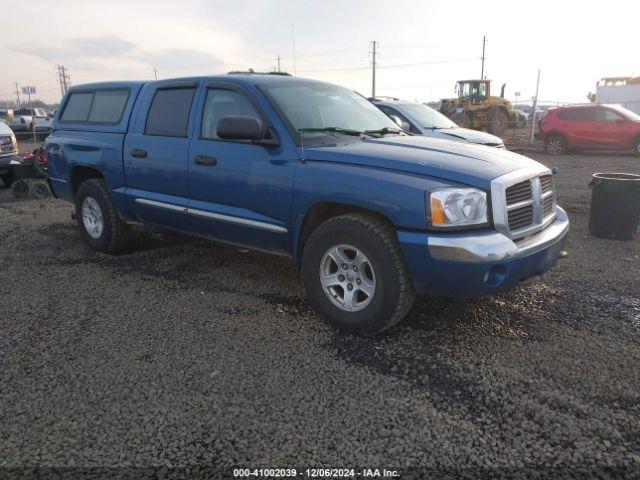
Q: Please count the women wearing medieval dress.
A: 0